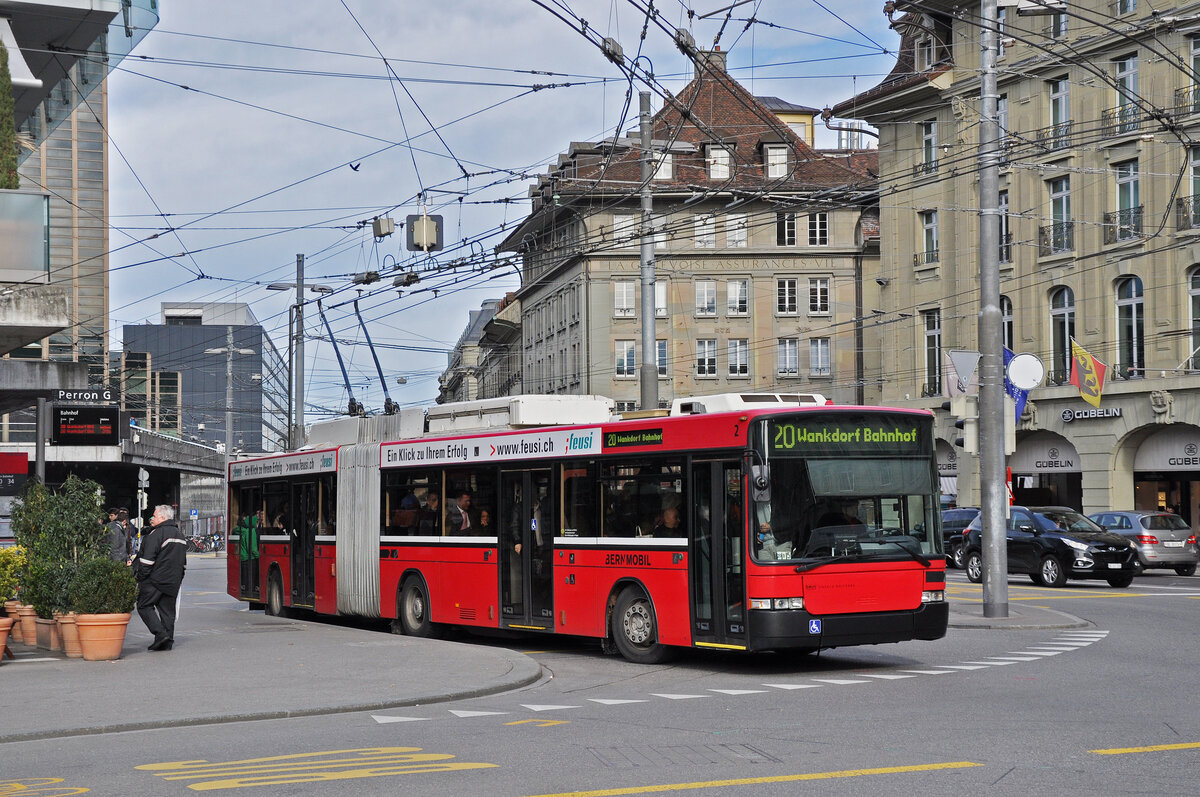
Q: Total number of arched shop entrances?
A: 3